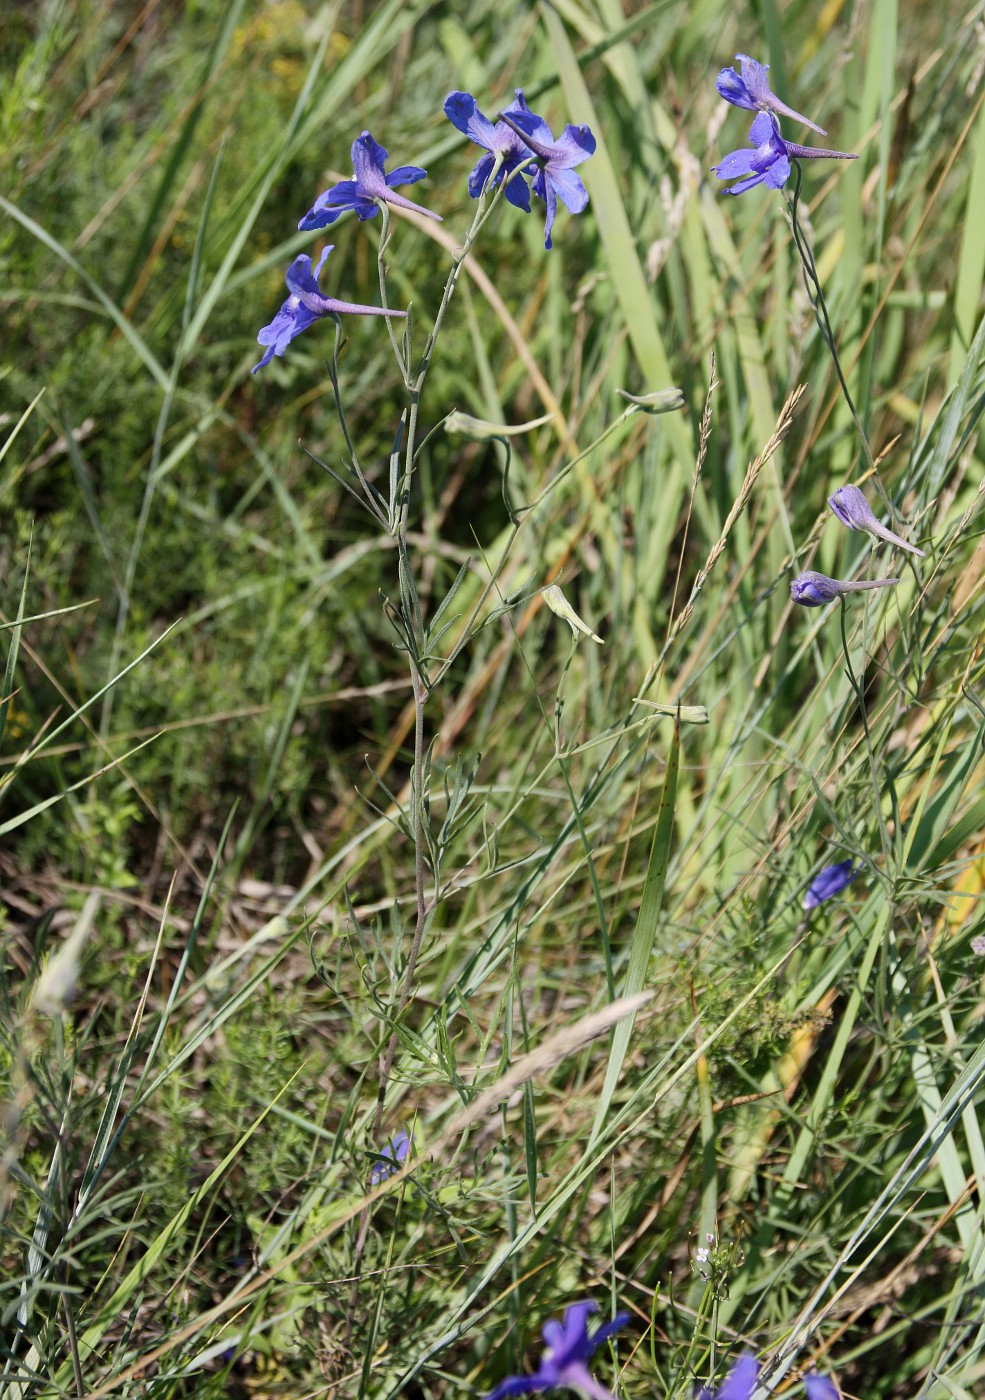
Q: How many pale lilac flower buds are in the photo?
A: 2